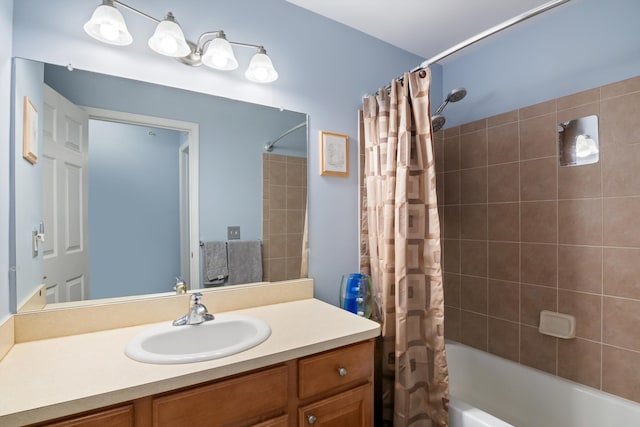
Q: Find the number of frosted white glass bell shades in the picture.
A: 4